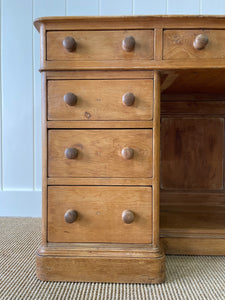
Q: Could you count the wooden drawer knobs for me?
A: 9